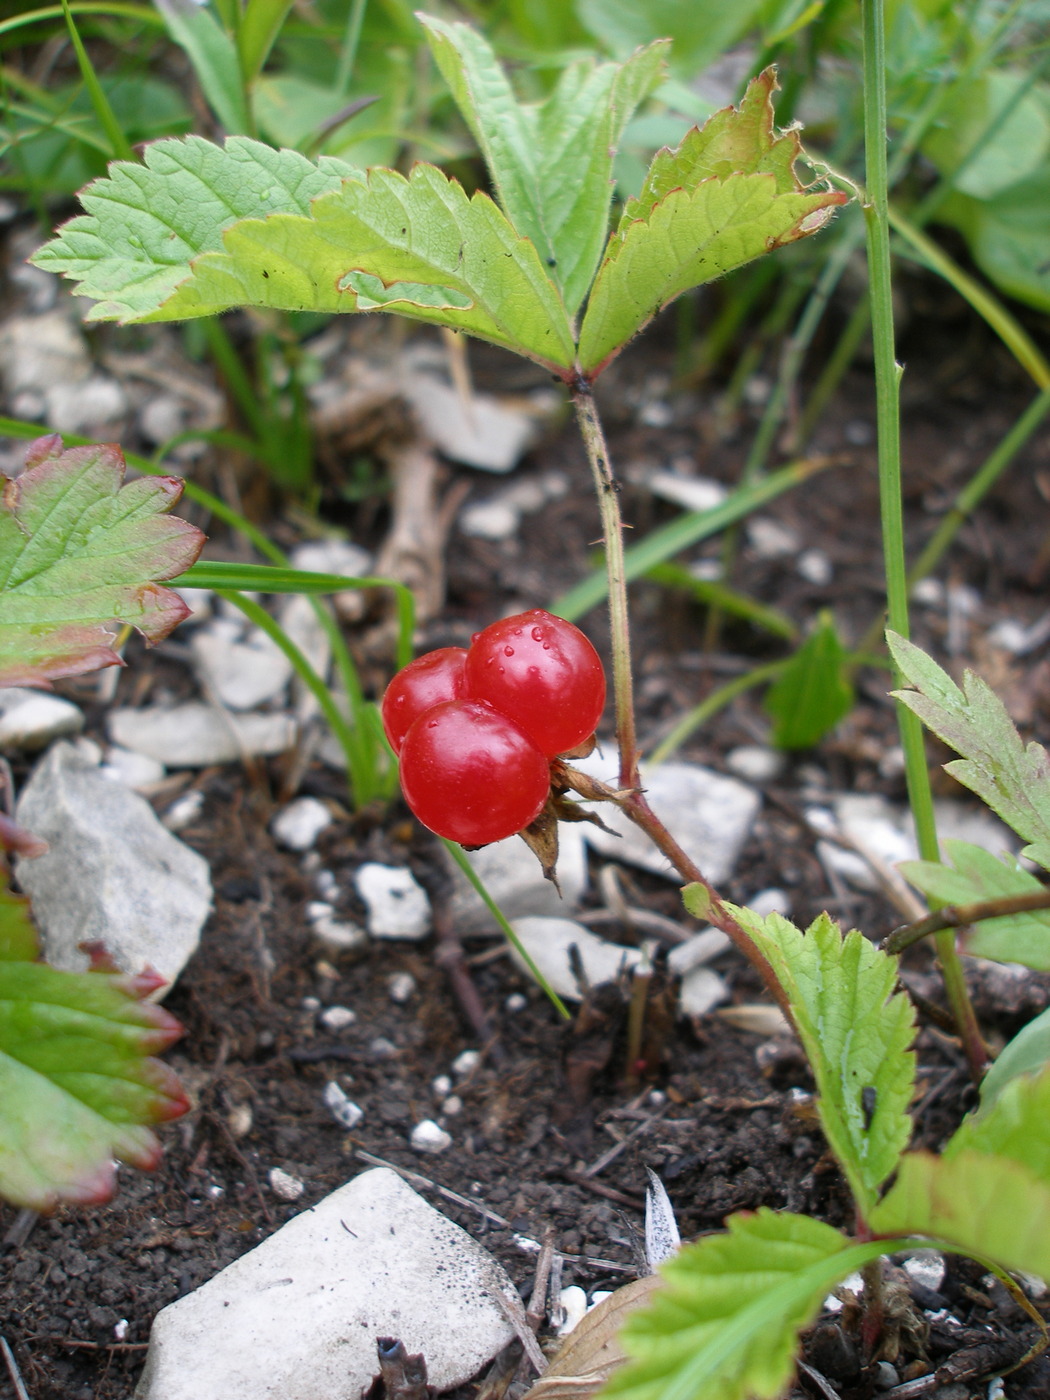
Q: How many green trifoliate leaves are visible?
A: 2